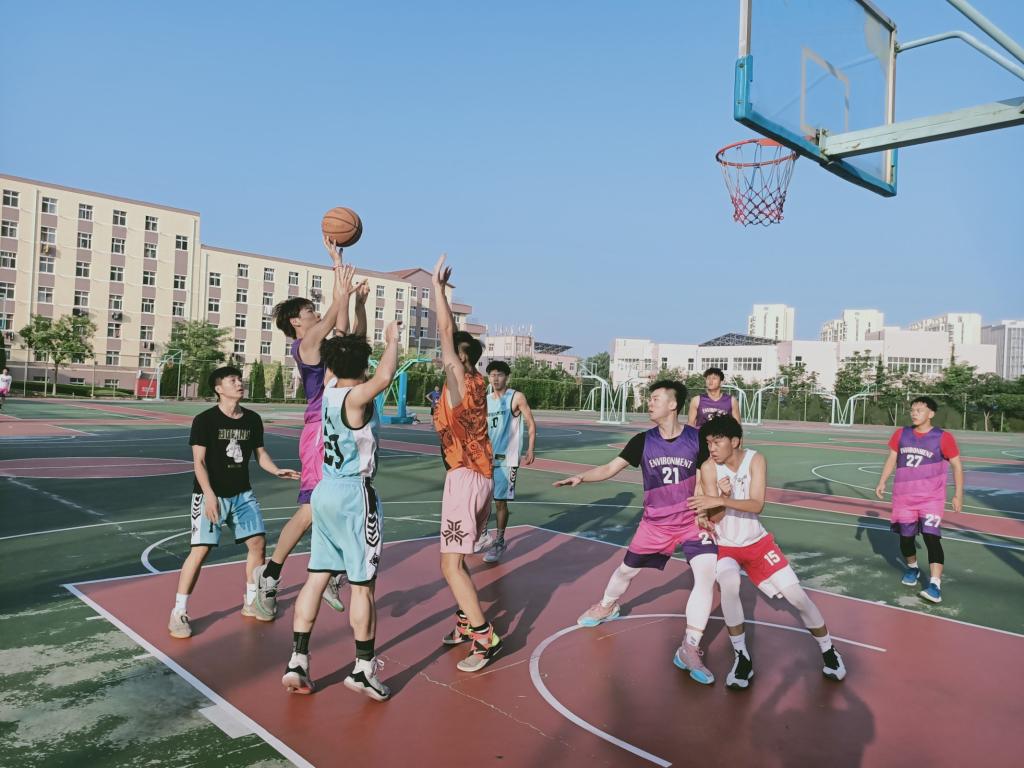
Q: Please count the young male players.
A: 9